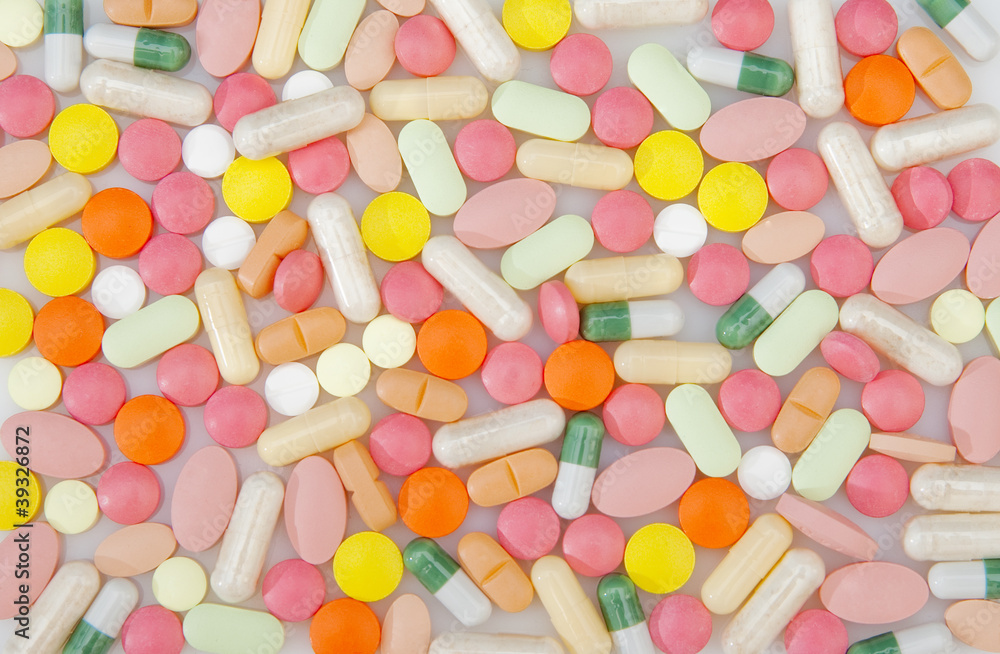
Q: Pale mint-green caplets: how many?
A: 11